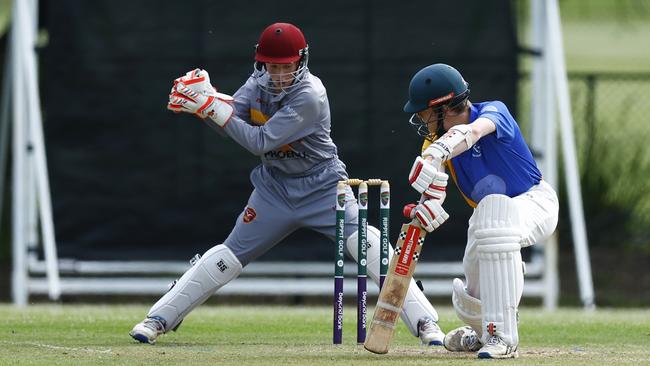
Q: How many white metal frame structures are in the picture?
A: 2